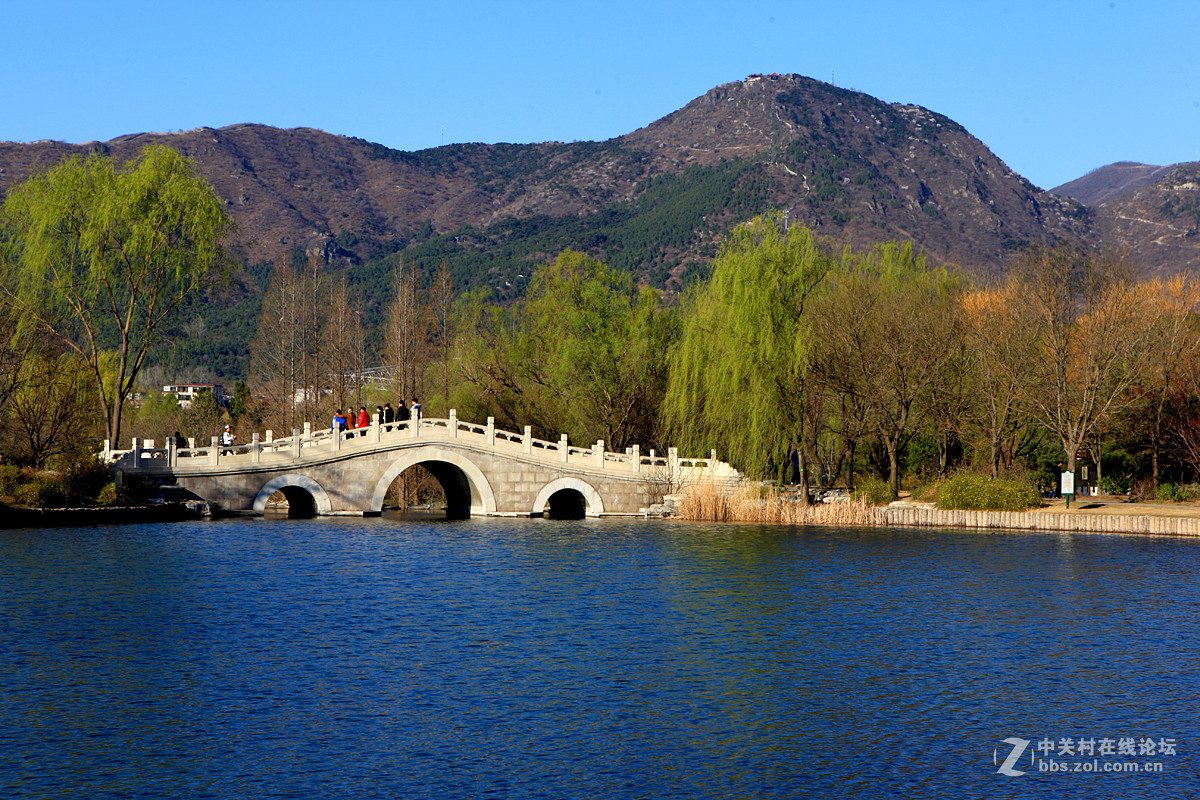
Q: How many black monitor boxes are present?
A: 0